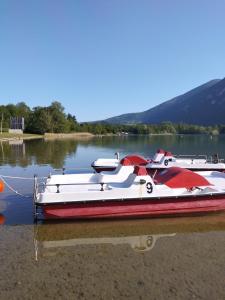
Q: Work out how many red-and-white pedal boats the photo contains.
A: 2